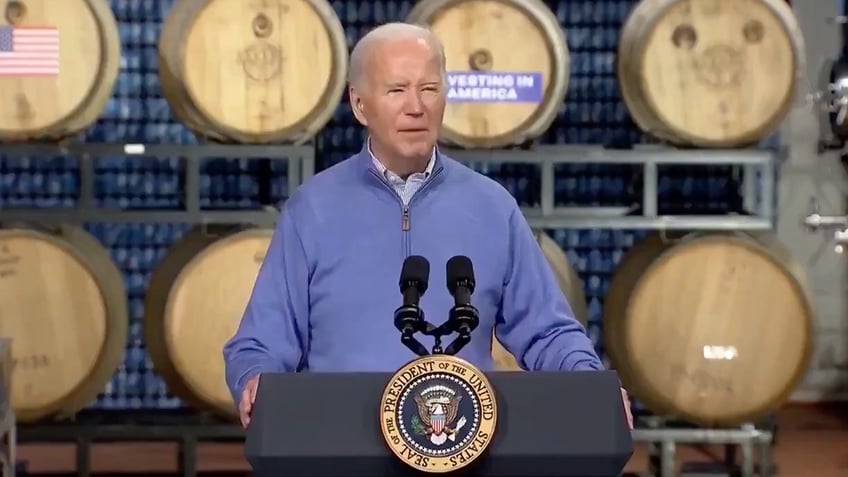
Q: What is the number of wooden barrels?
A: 8